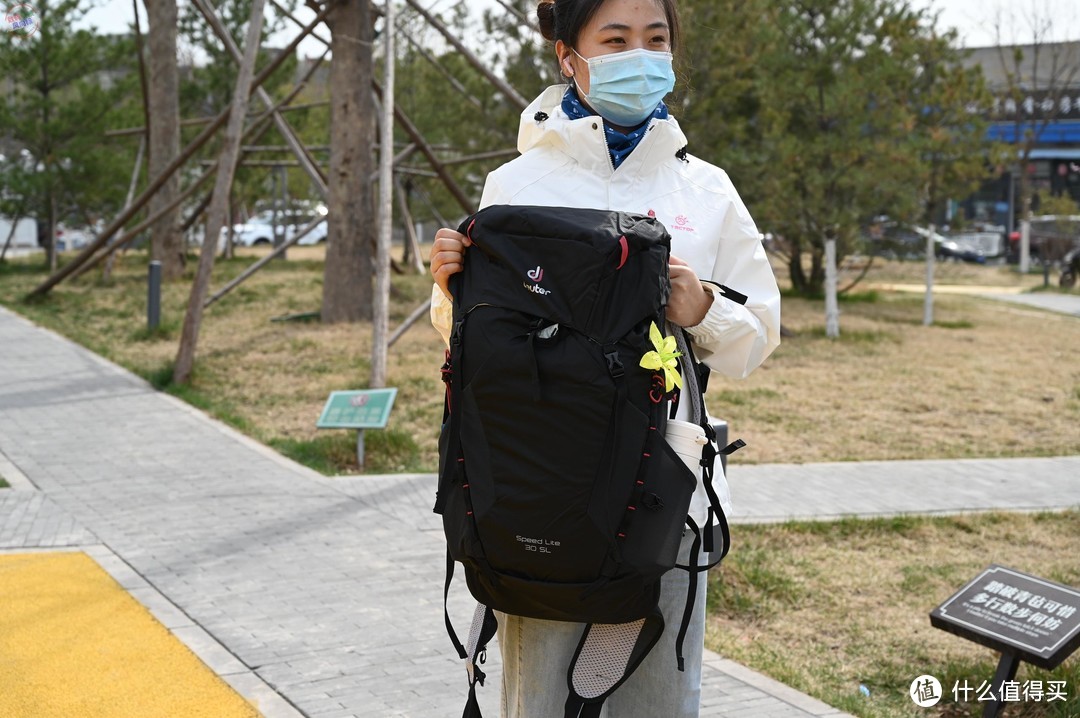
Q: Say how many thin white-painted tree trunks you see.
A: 3